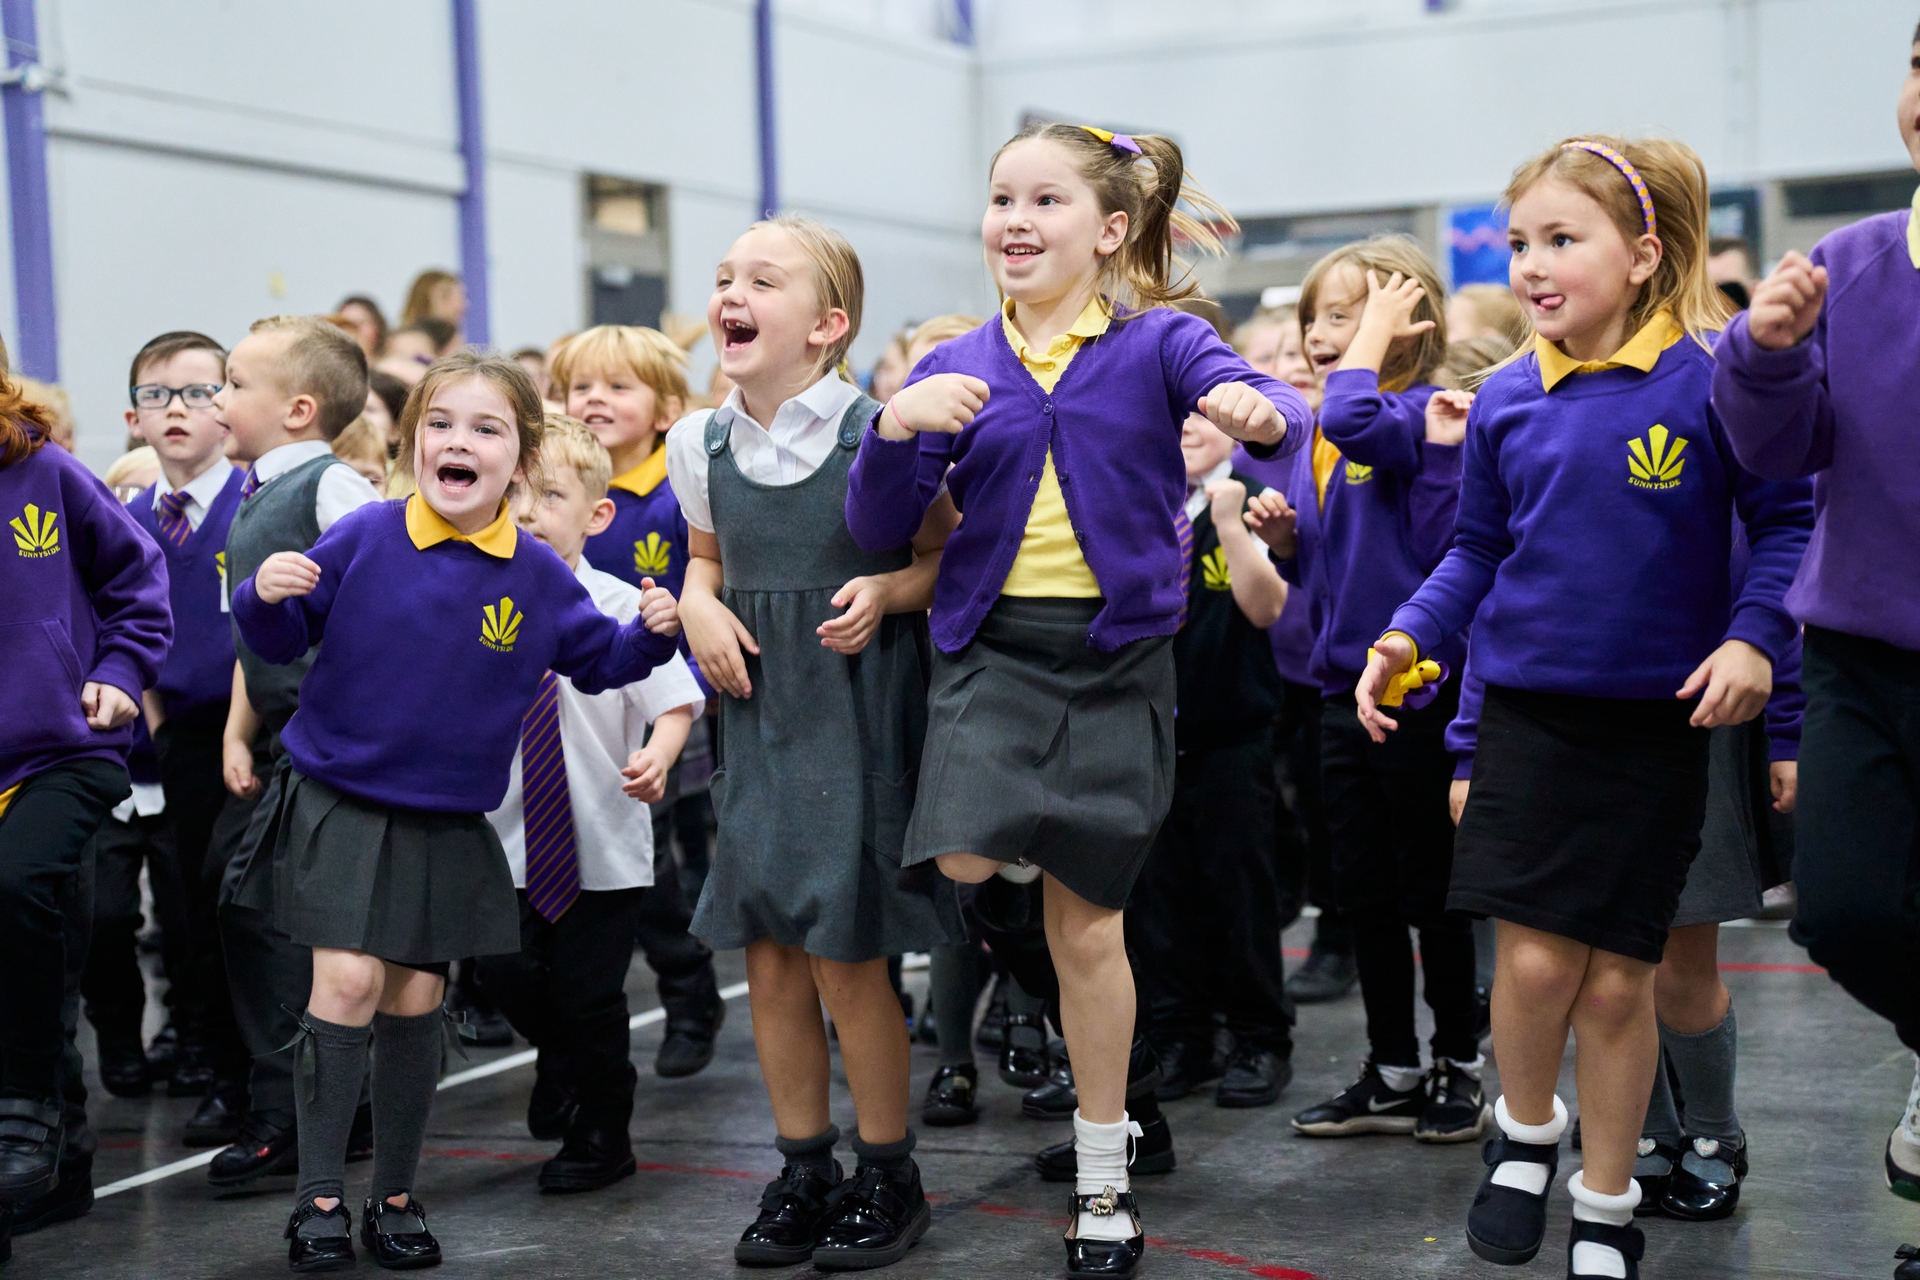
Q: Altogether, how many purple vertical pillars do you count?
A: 3